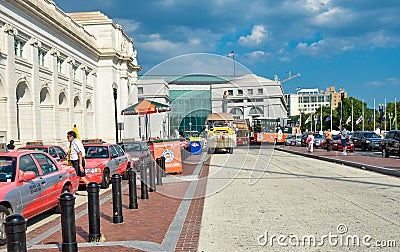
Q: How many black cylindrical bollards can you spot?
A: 9